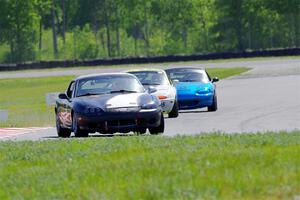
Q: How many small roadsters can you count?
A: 3